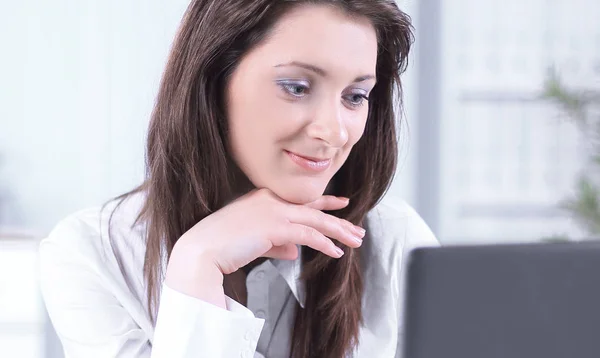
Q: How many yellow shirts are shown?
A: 0